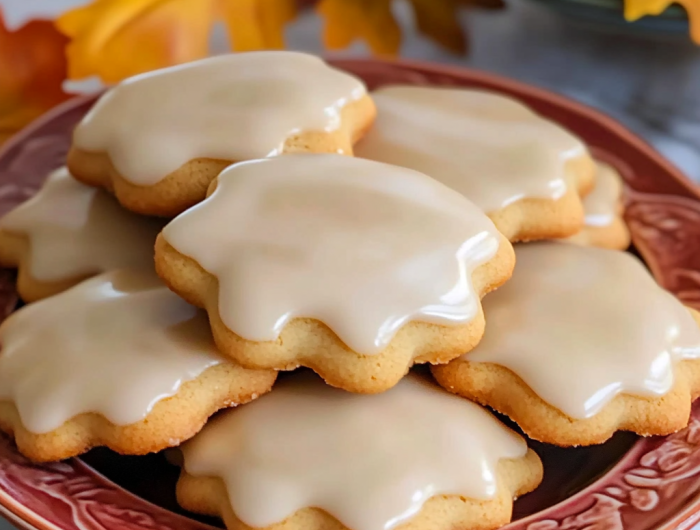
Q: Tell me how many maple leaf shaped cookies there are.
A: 8